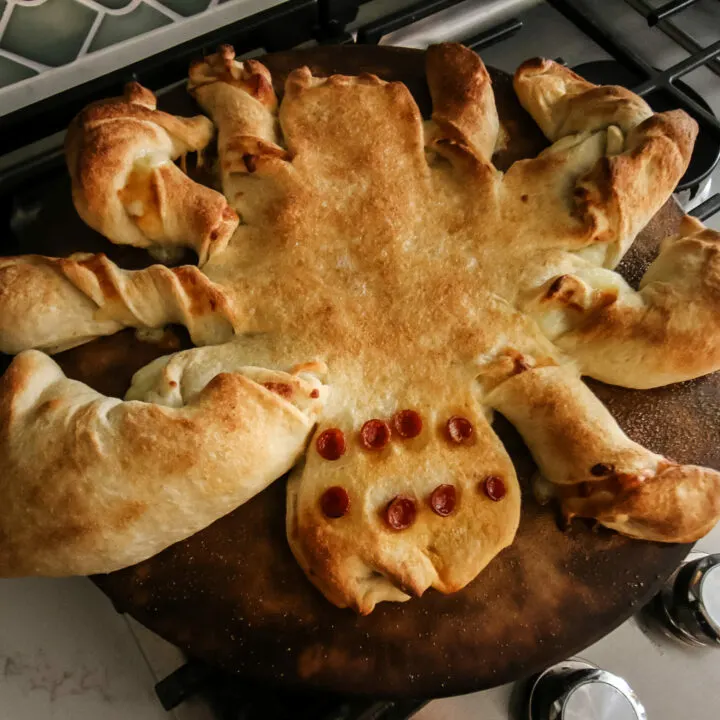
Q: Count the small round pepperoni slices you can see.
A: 8